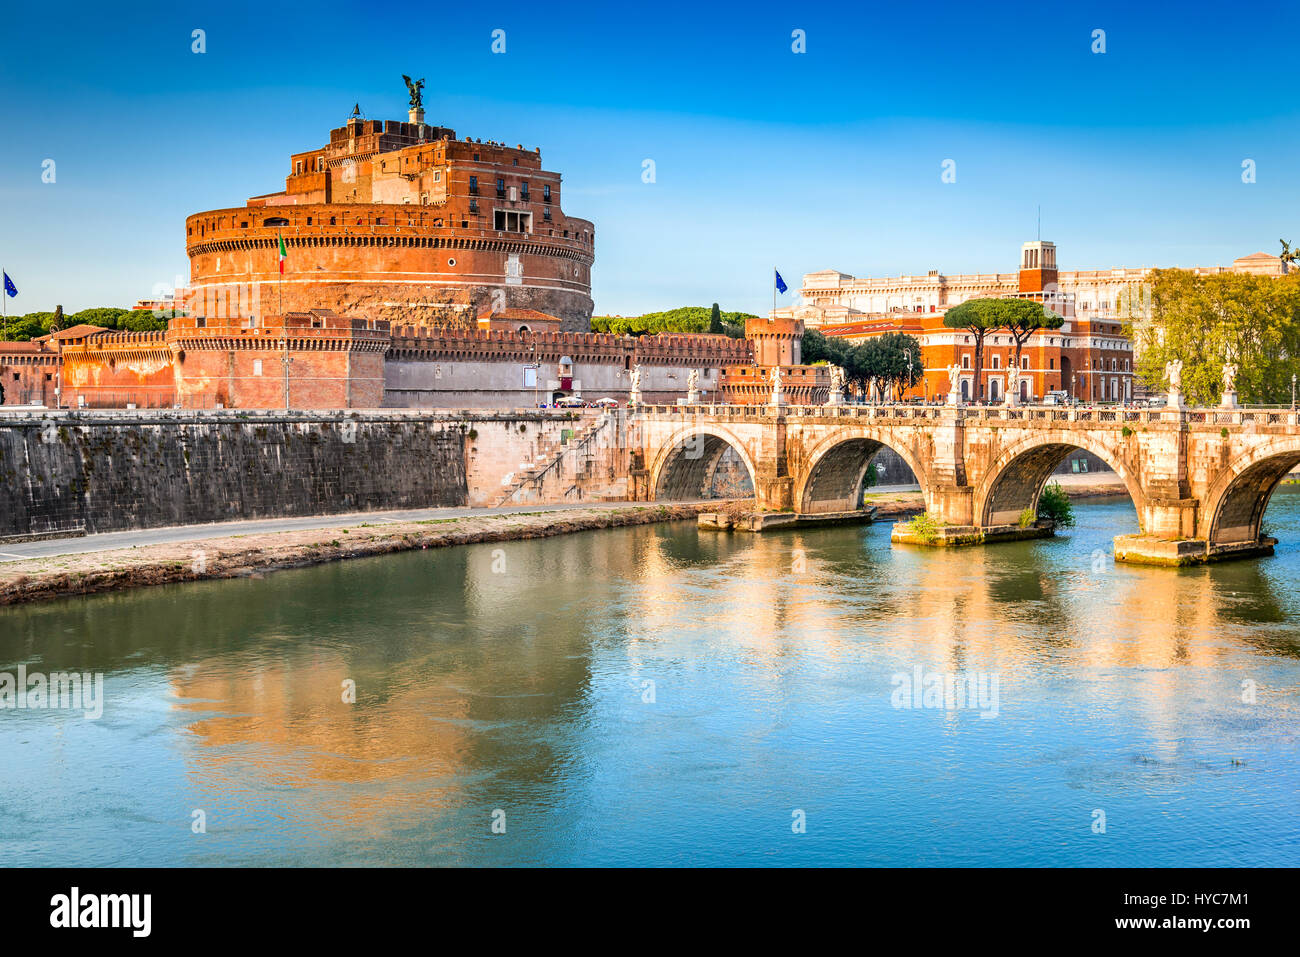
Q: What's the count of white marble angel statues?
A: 8